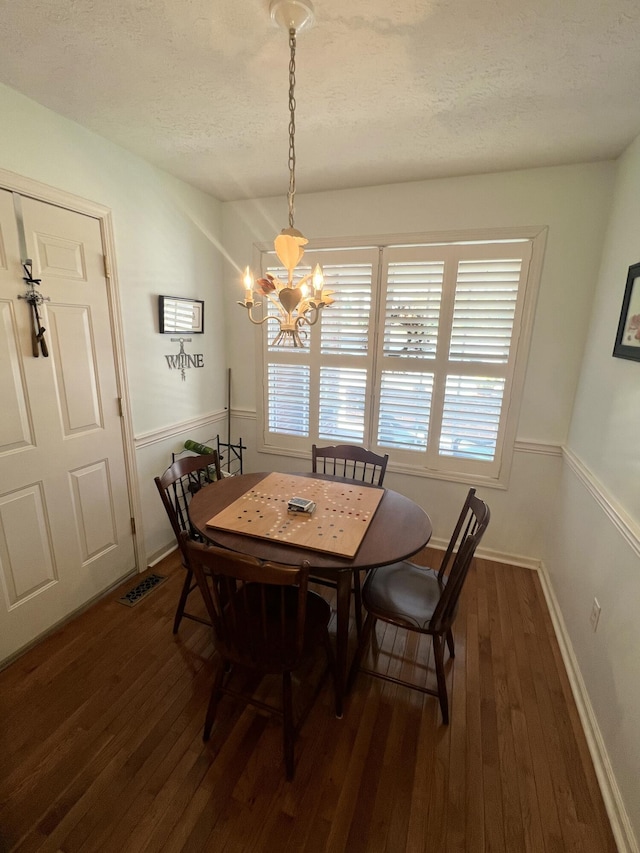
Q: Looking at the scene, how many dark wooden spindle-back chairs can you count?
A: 4